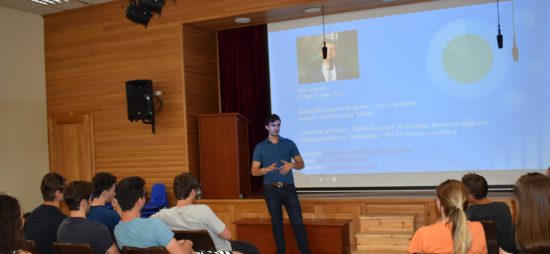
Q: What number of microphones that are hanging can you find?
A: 2